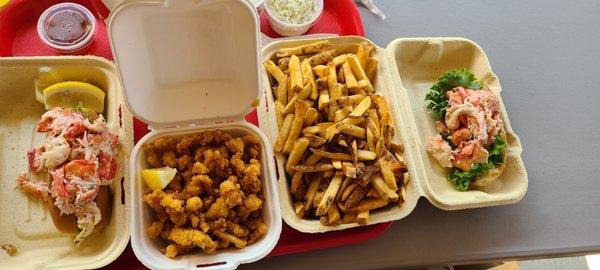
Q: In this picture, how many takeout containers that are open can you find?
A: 3